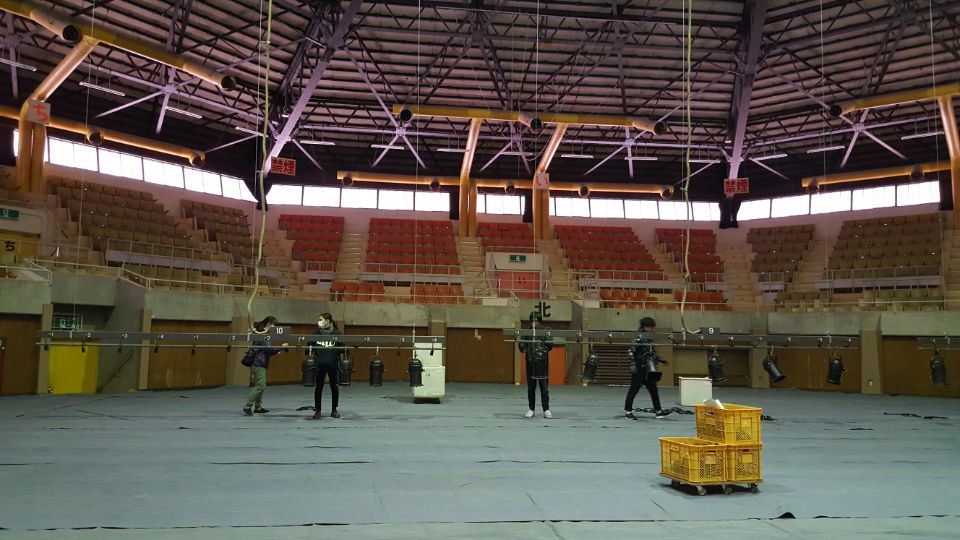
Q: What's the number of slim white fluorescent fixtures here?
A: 14